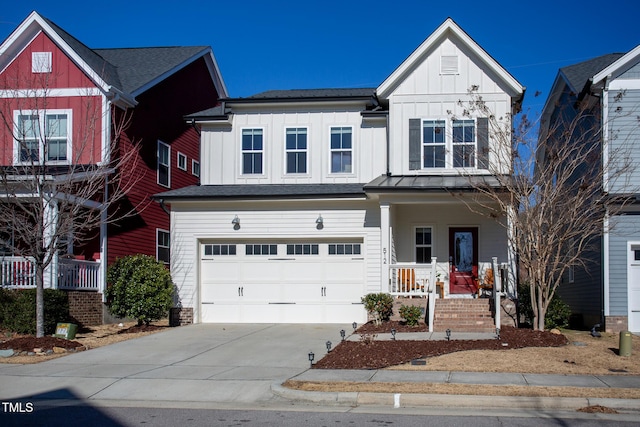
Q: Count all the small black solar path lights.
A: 7